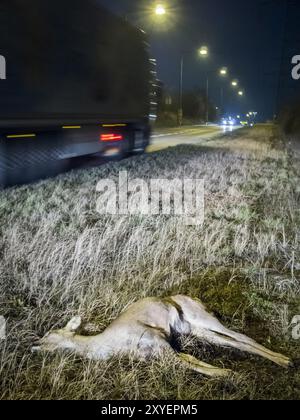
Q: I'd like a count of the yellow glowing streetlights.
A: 5